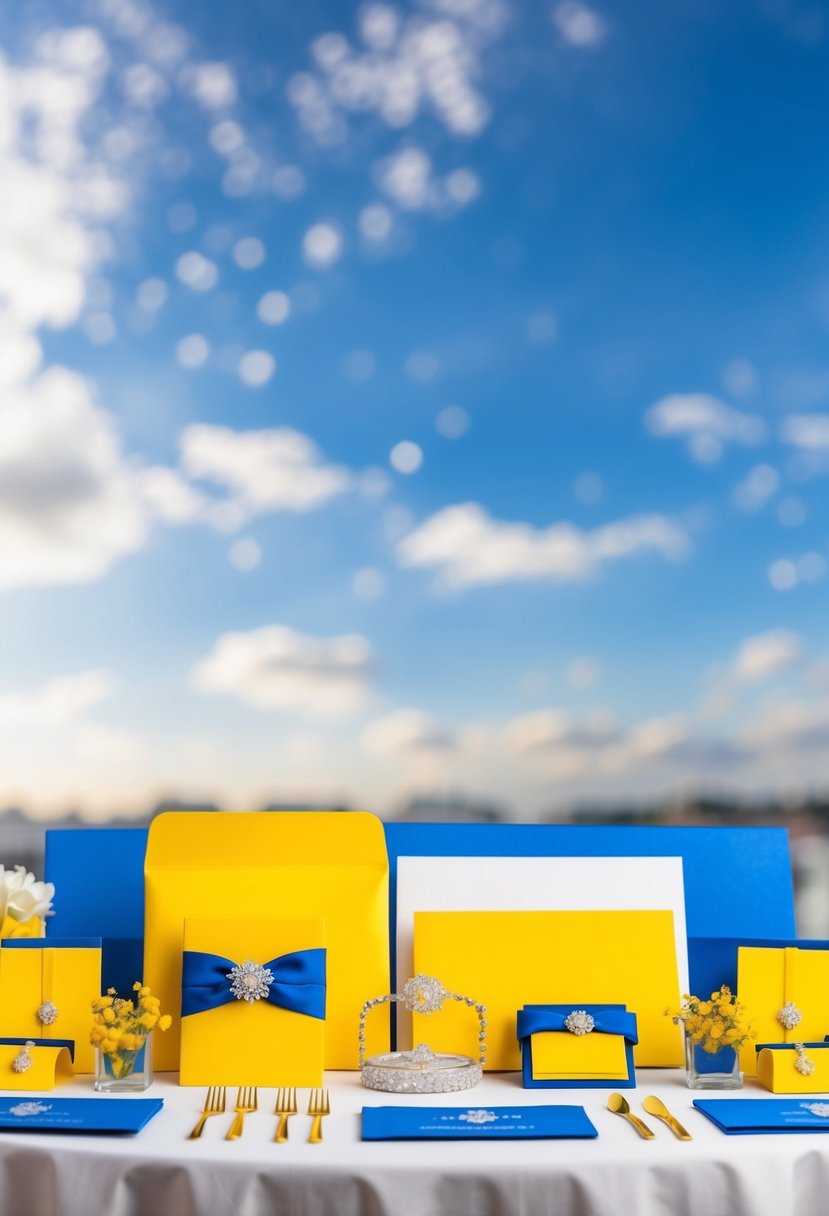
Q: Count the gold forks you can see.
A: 4